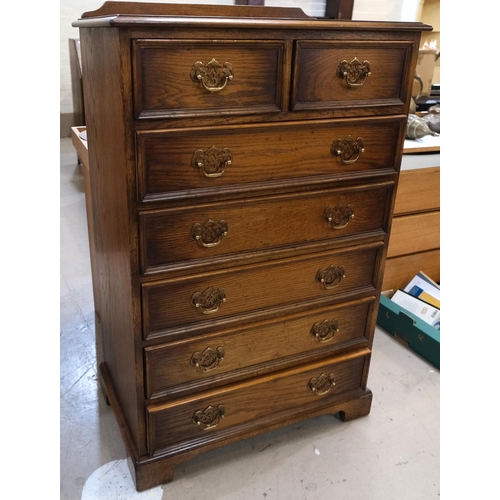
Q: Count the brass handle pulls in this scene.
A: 12